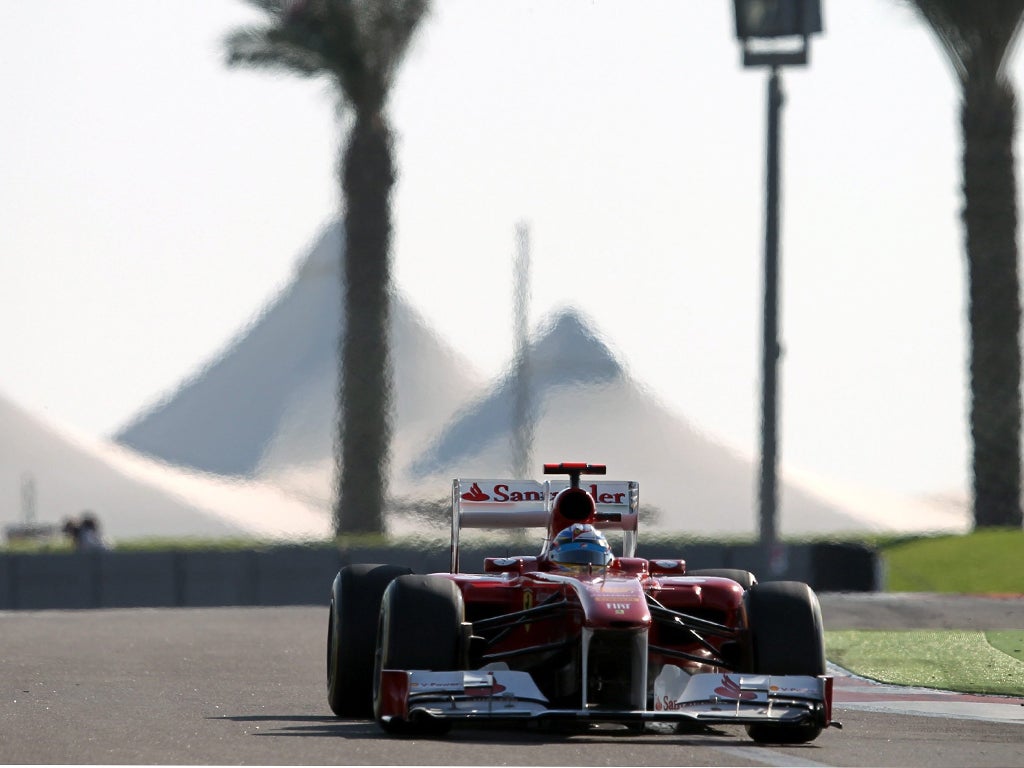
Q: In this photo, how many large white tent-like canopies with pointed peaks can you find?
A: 2